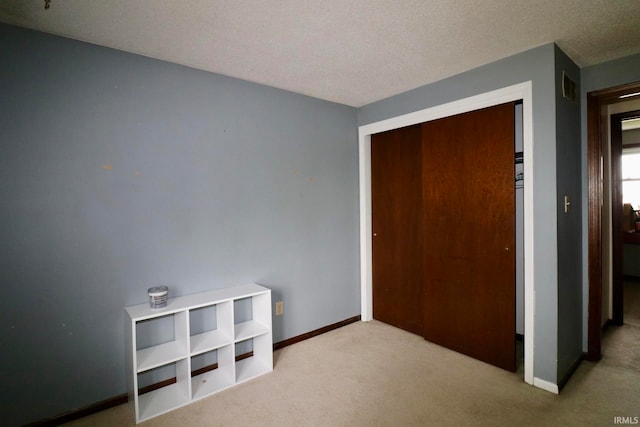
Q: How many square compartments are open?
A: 6